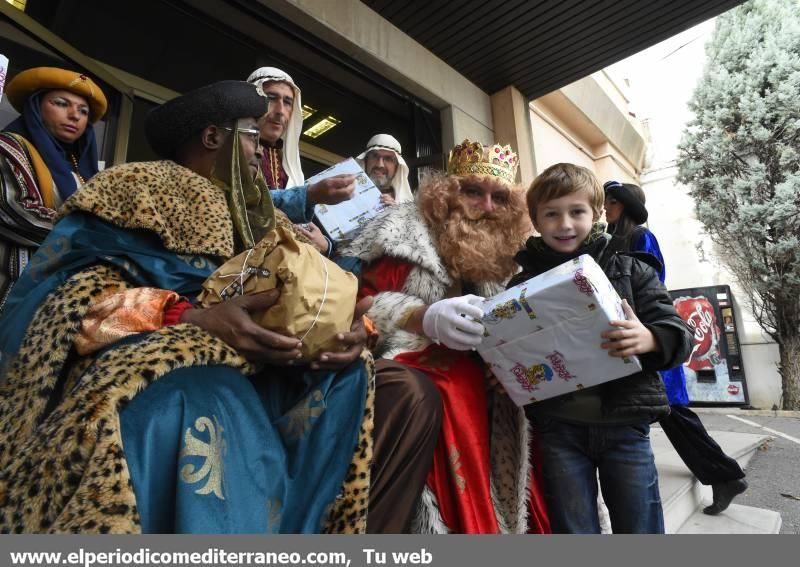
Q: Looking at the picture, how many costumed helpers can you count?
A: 4